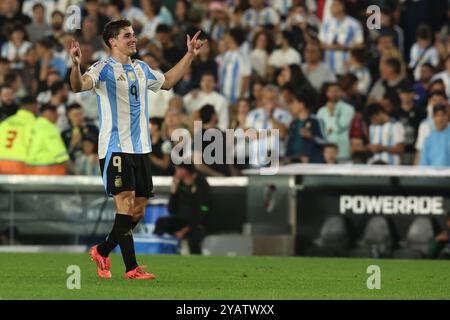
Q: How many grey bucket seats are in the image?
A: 3